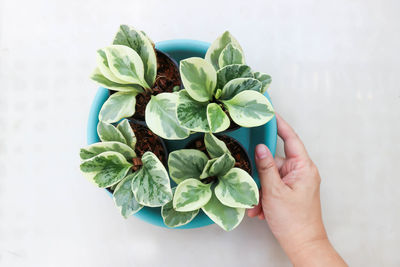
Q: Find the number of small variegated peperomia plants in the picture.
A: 4